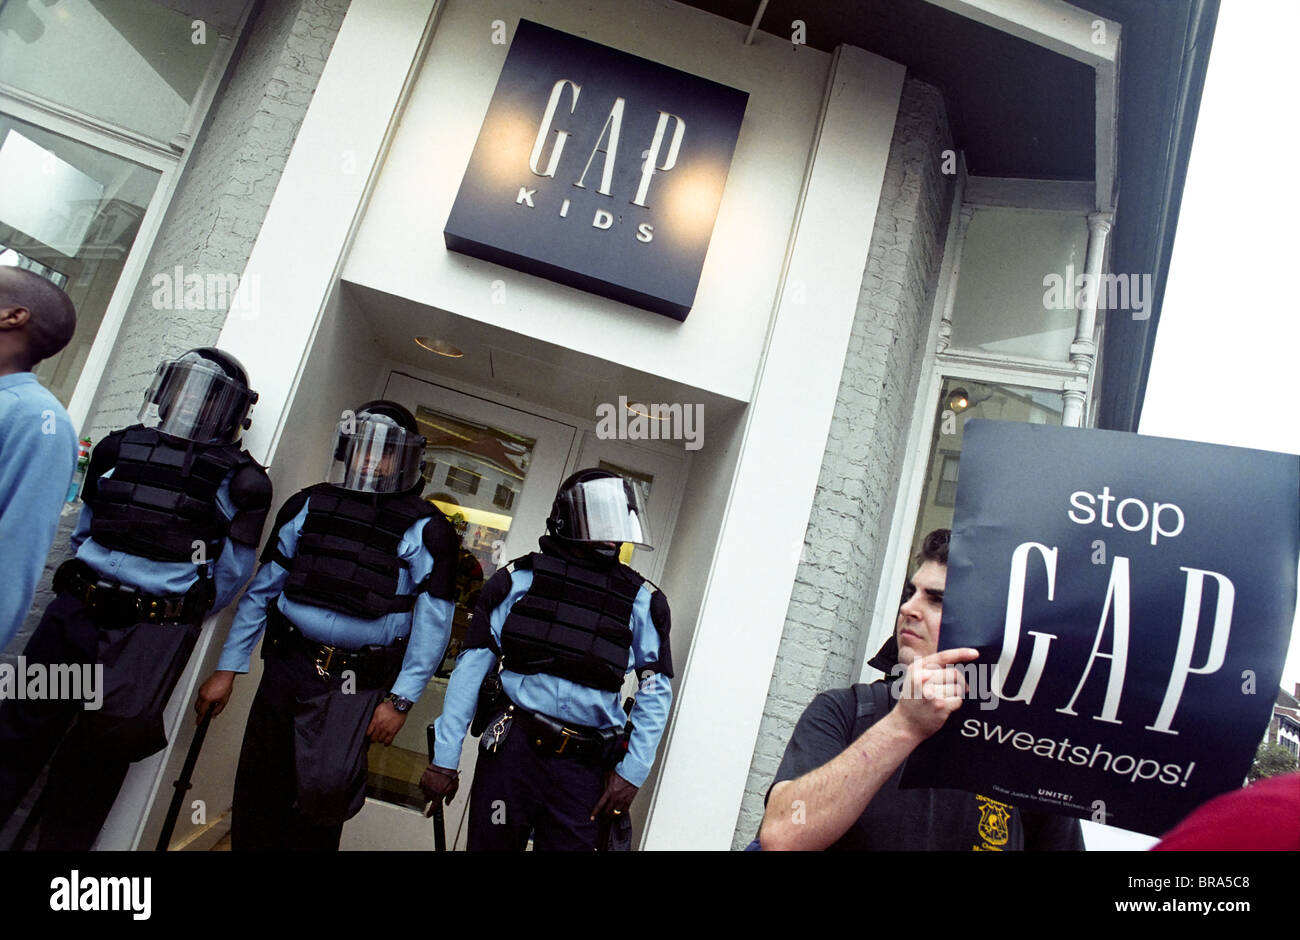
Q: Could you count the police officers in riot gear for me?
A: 3